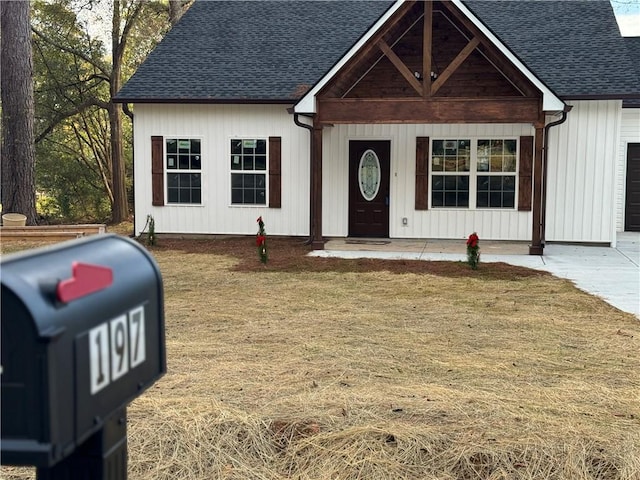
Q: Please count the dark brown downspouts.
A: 3